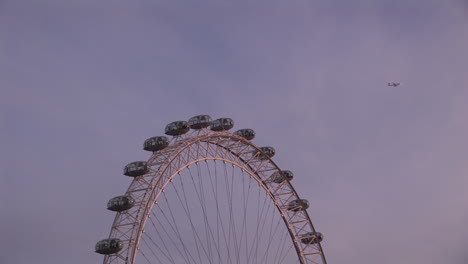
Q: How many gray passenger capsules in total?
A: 12